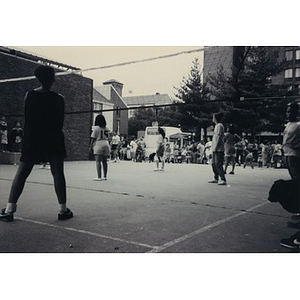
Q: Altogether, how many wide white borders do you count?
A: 2